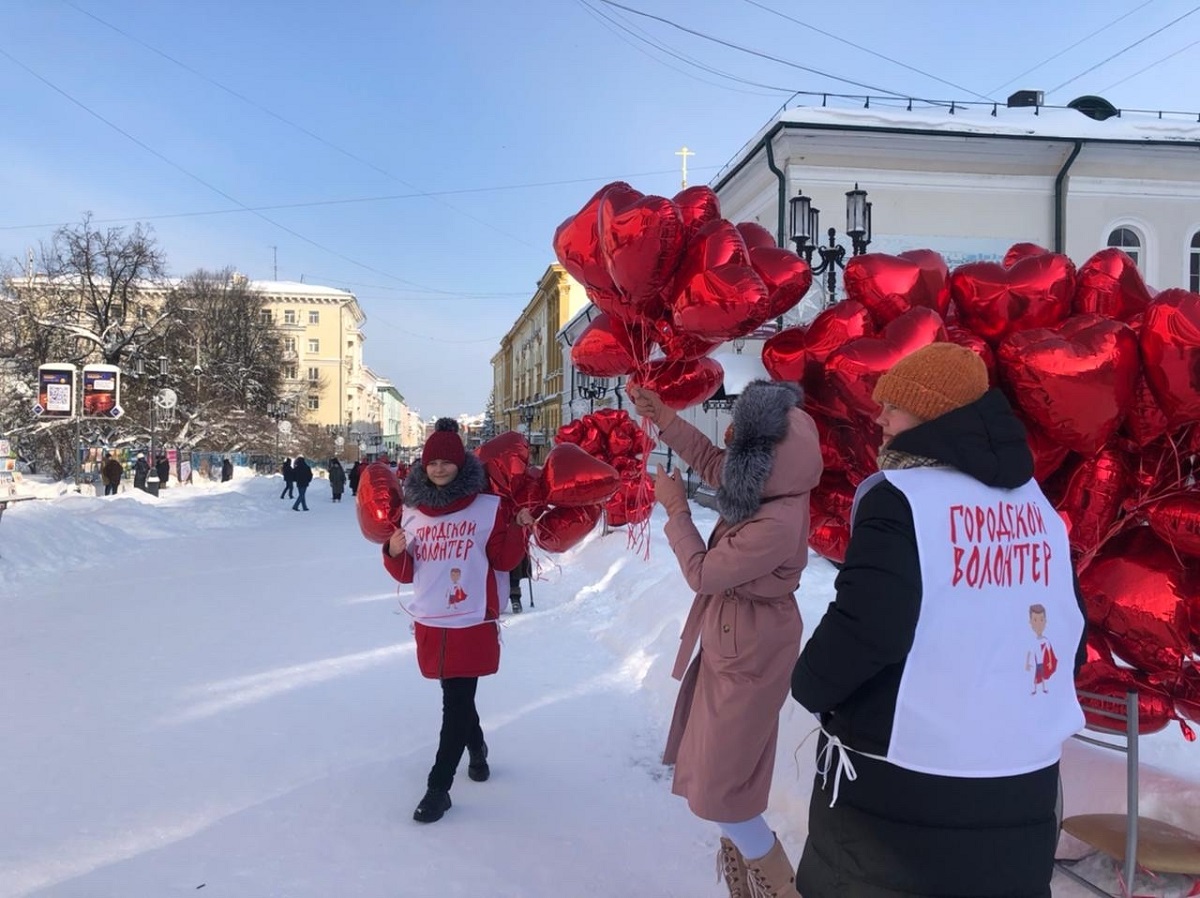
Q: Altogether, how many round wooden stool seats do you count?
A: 1